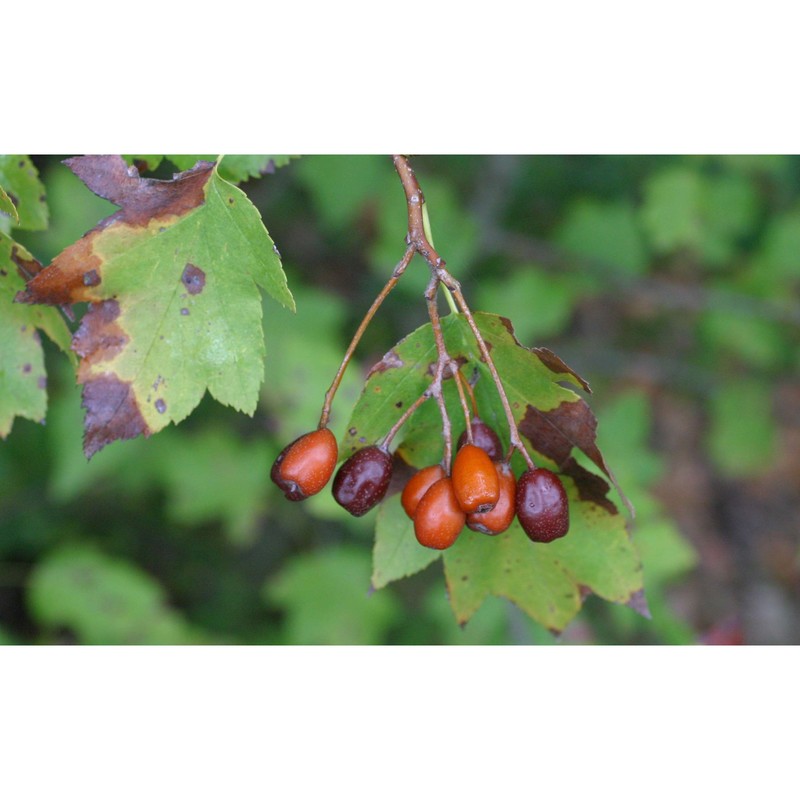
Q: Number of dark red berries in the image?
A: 3